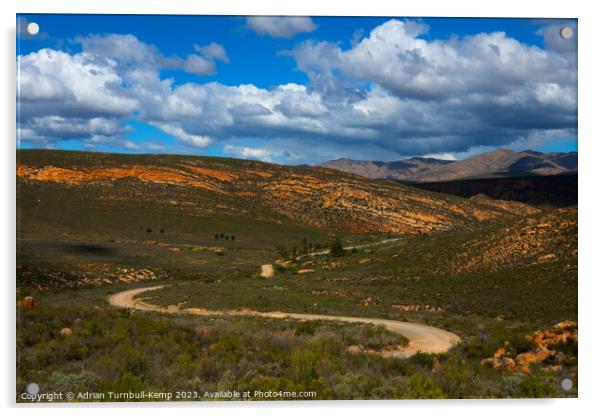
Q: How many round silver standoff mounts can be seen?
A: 4